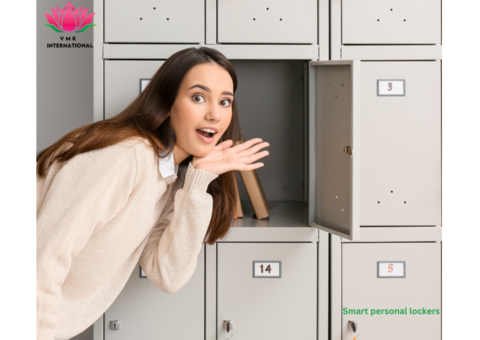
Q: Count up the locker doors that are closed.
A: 8